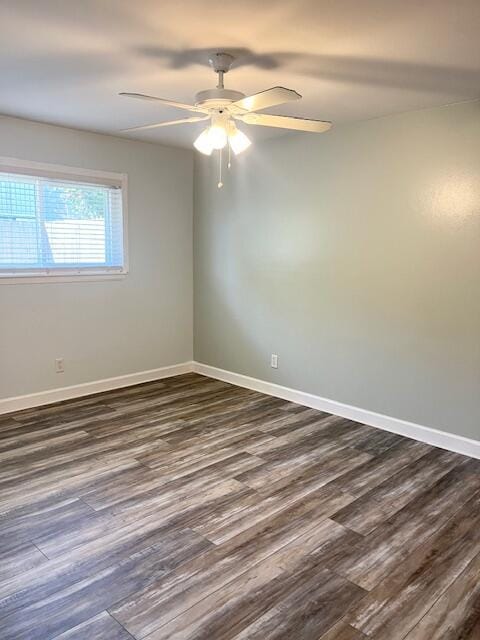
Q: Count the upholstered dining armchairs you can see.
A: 0